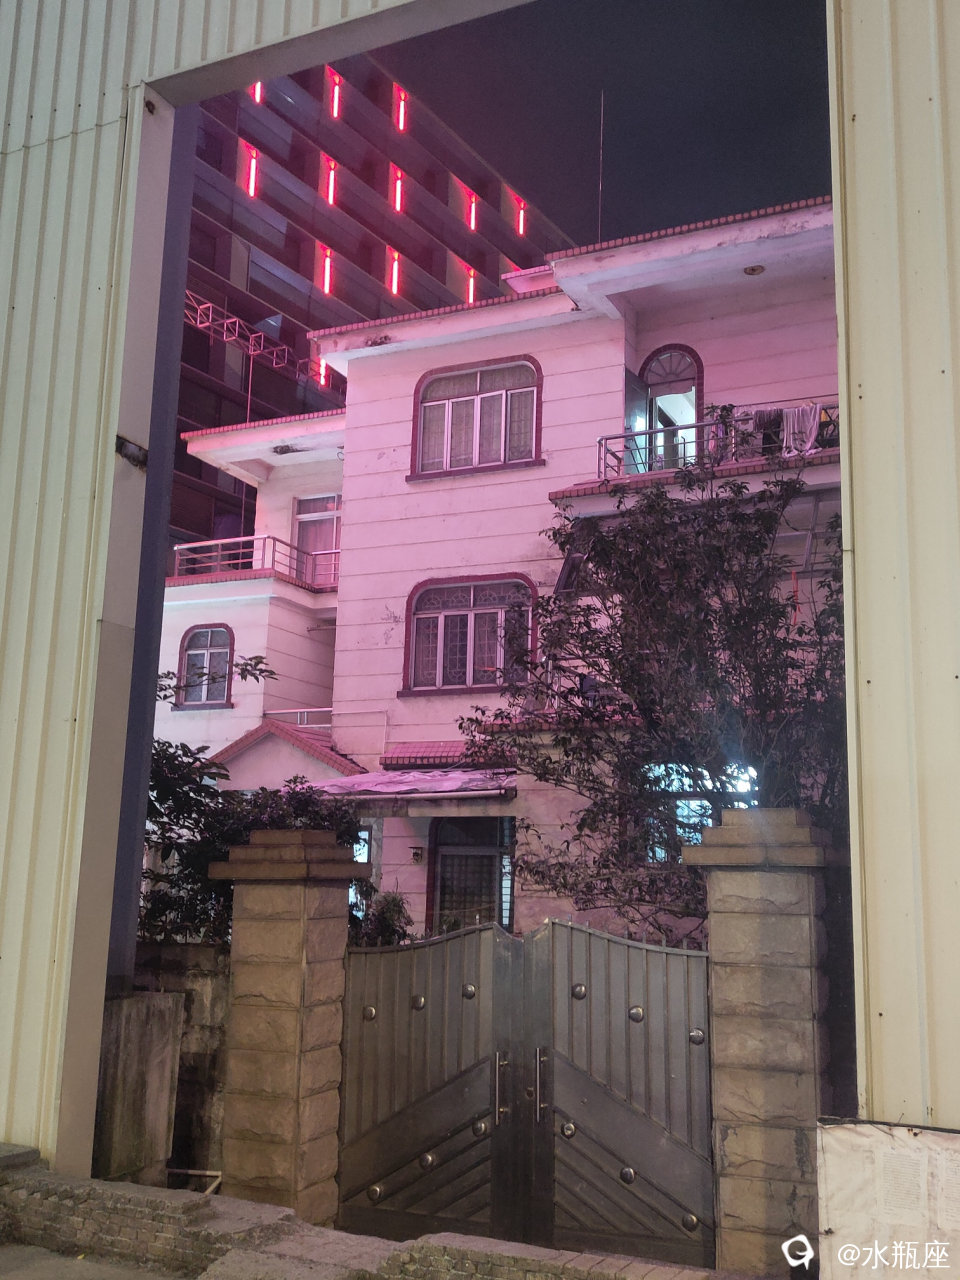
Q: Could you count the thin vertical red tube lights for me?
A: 12